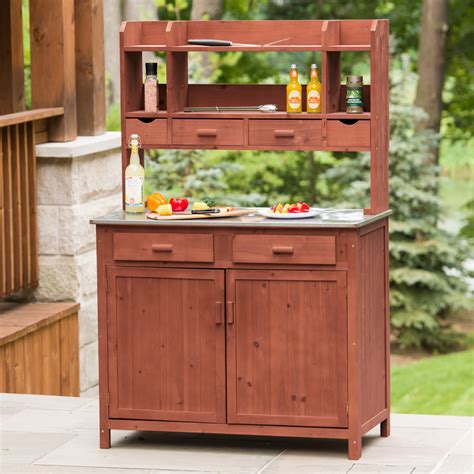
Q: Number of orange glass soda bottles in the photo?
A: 2